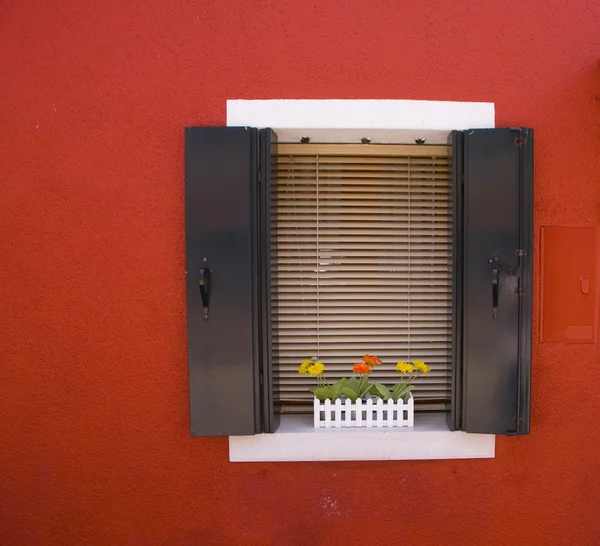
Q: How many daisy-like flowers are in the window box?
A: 6